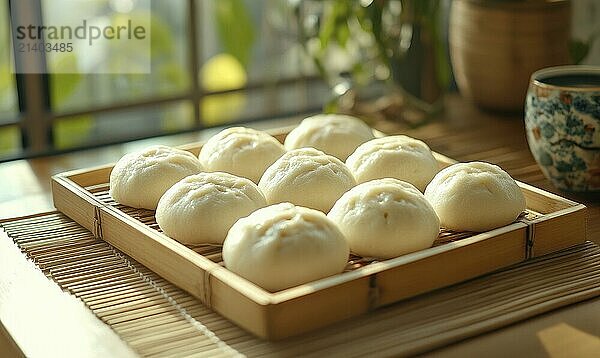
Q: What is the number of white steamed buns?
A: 9